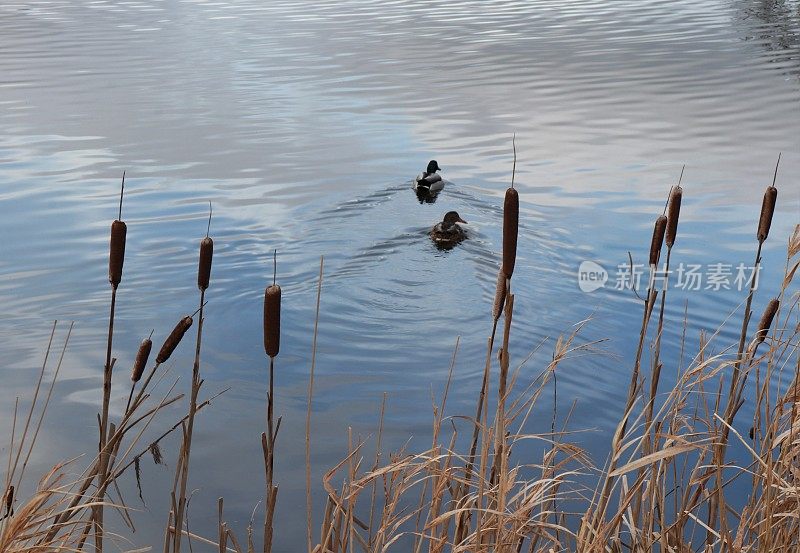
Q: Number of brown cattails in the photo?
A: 11